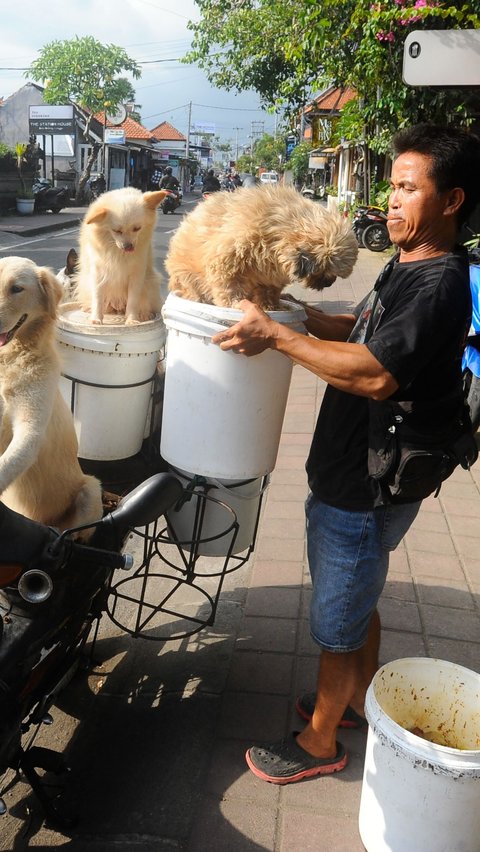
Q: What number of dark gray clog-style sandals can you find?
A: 2